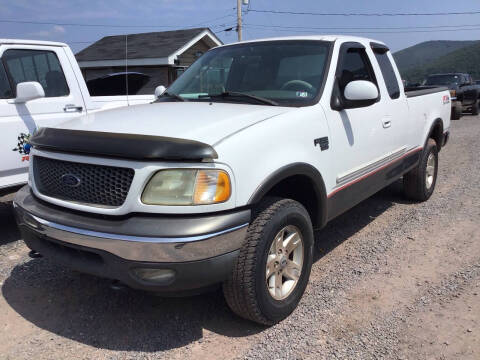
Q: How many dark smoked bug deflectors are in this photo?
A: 1